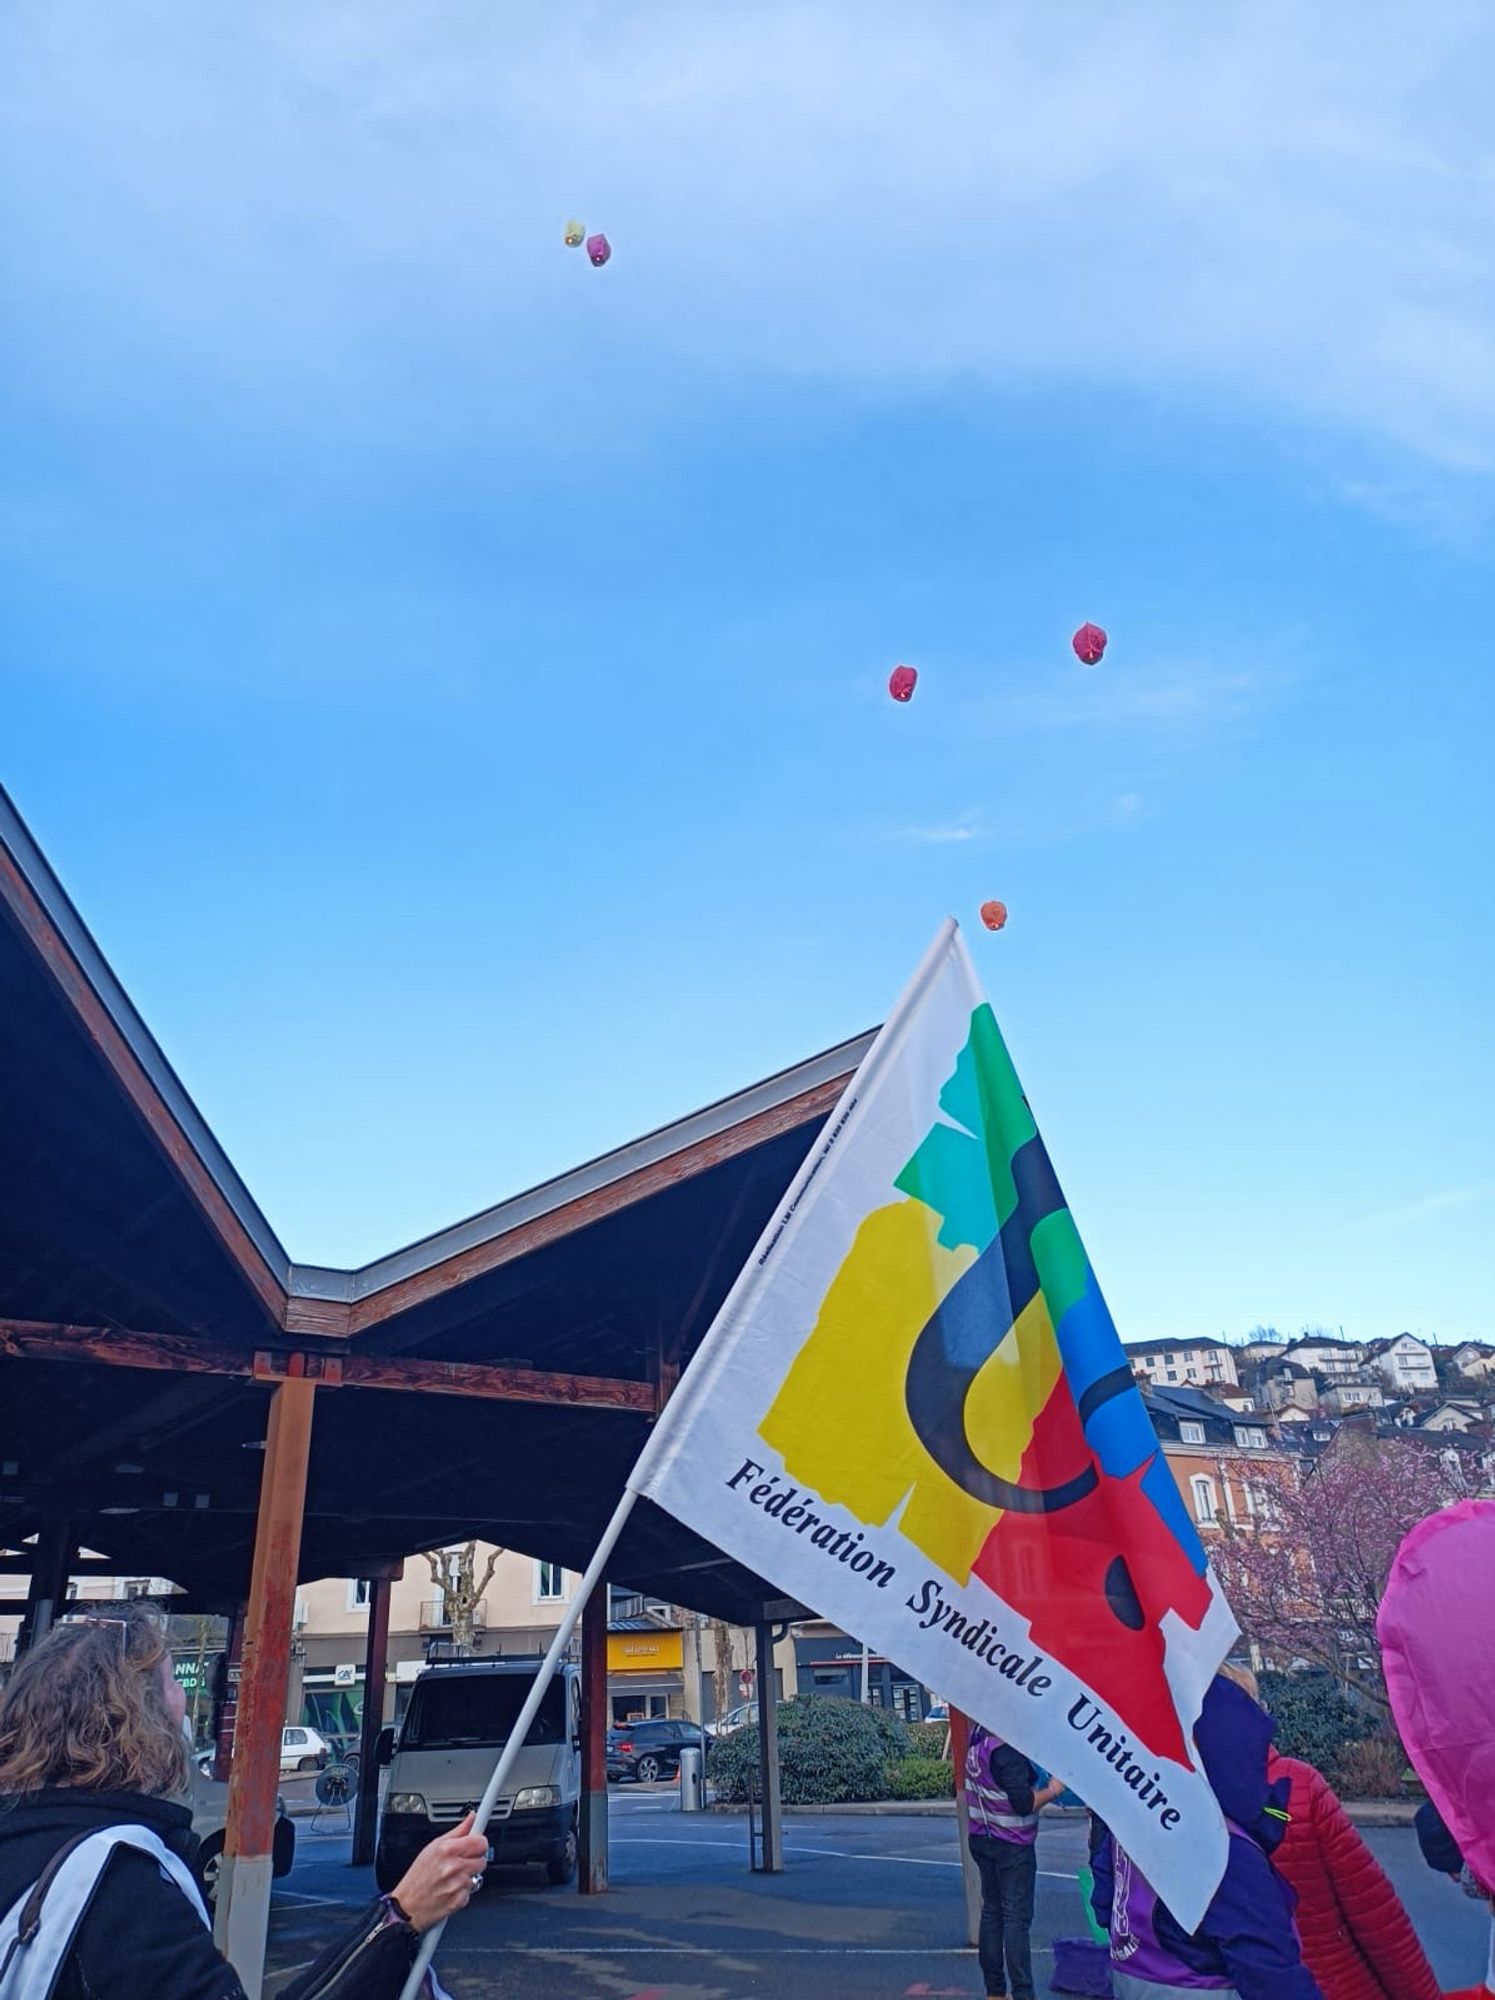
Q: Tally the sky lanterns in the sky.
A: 5